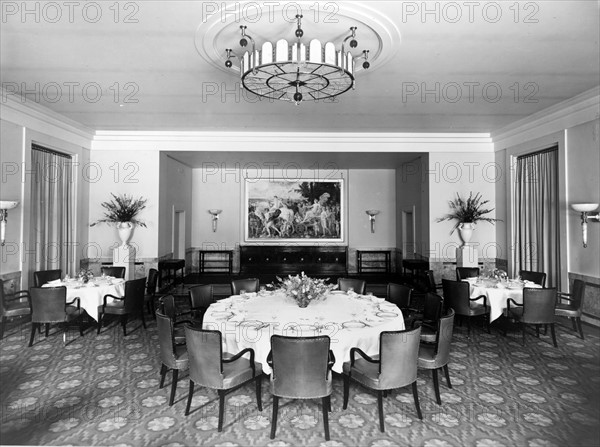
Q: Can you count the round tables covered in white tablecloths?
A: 3